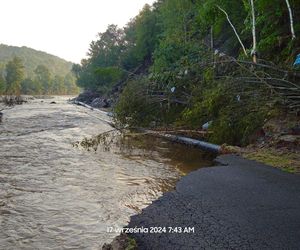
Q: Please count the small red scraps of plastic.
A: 0